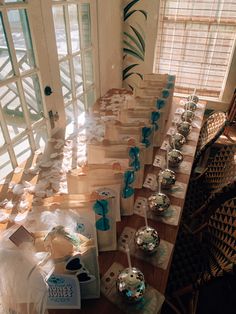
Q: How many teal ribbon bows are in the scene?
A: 9